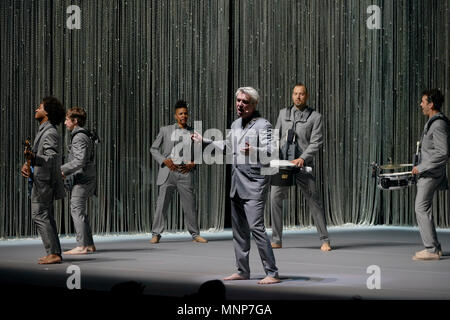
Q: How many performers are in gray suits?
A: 6